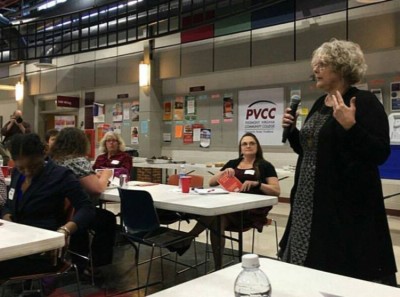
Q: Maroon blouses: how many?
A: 1